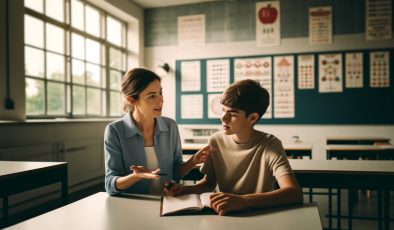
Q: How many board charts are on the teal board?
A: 10